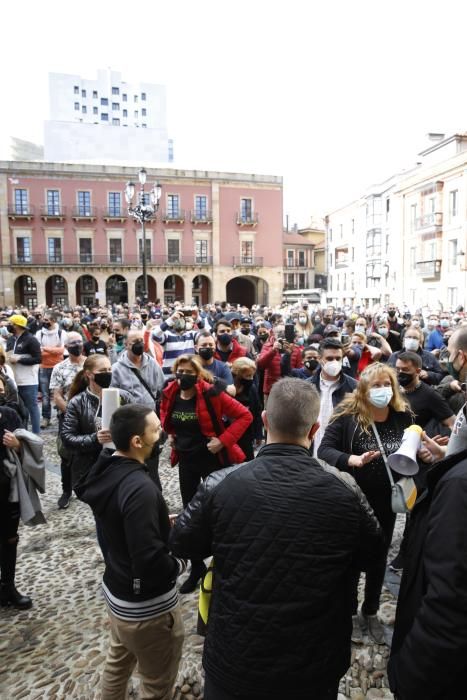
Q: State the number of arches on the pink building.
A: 8